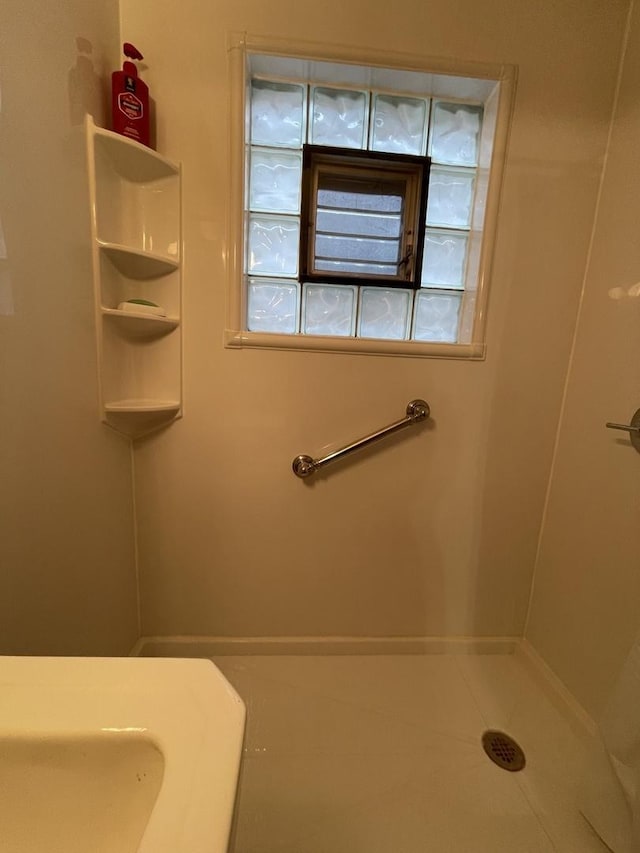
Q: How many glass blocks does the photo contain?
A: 12